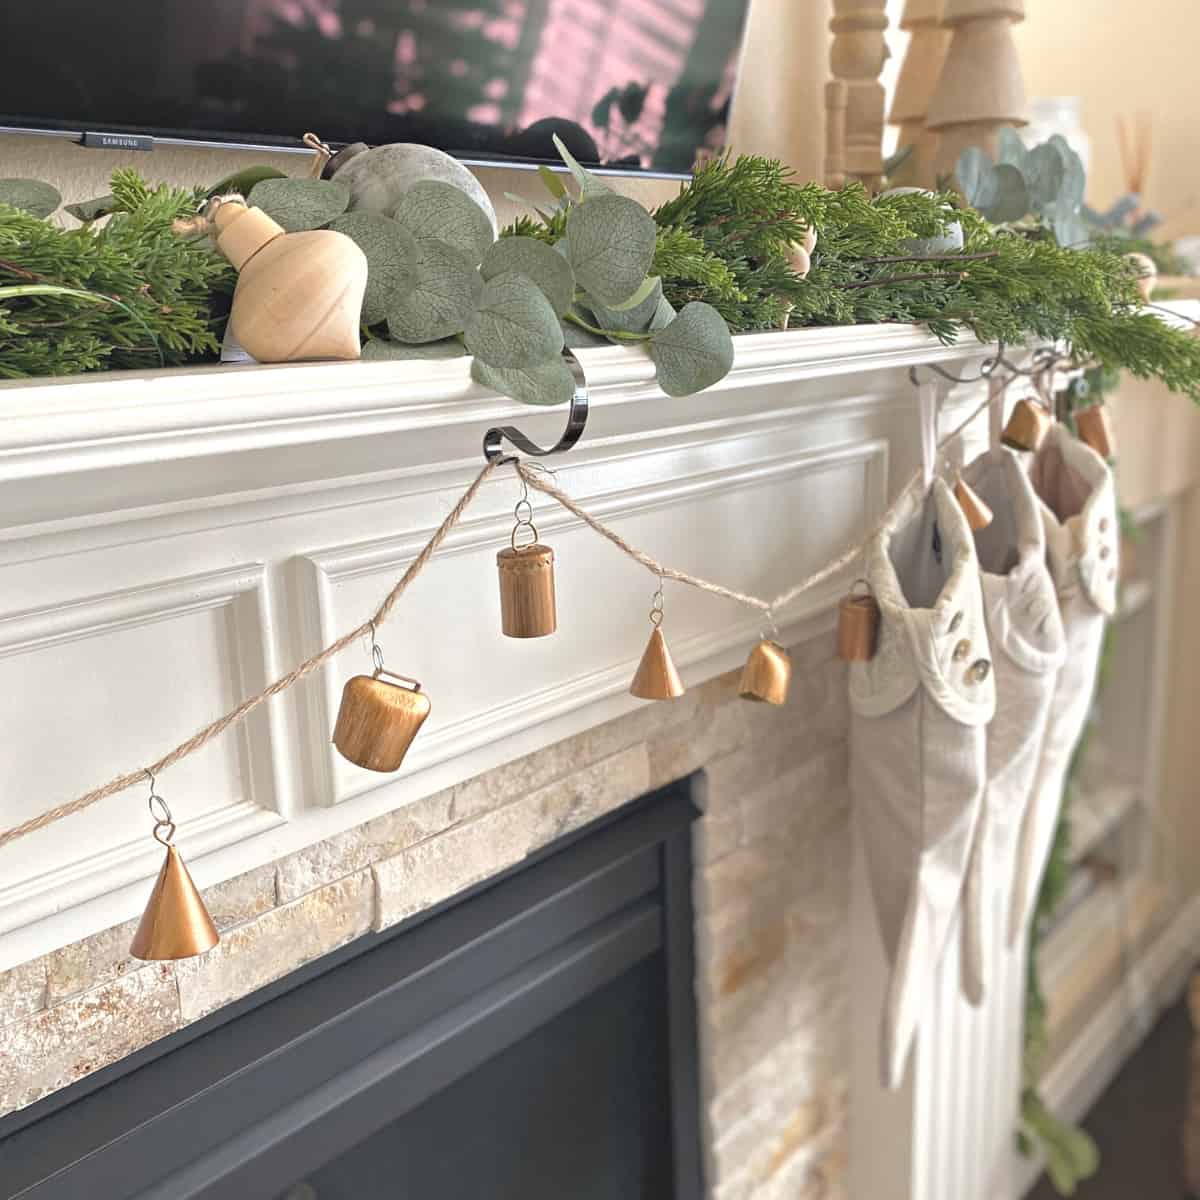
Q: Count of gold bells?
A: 9